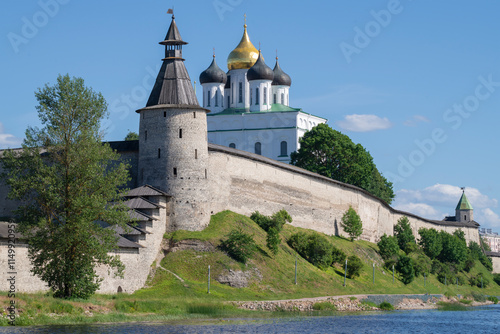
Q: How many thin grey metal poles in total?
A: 9